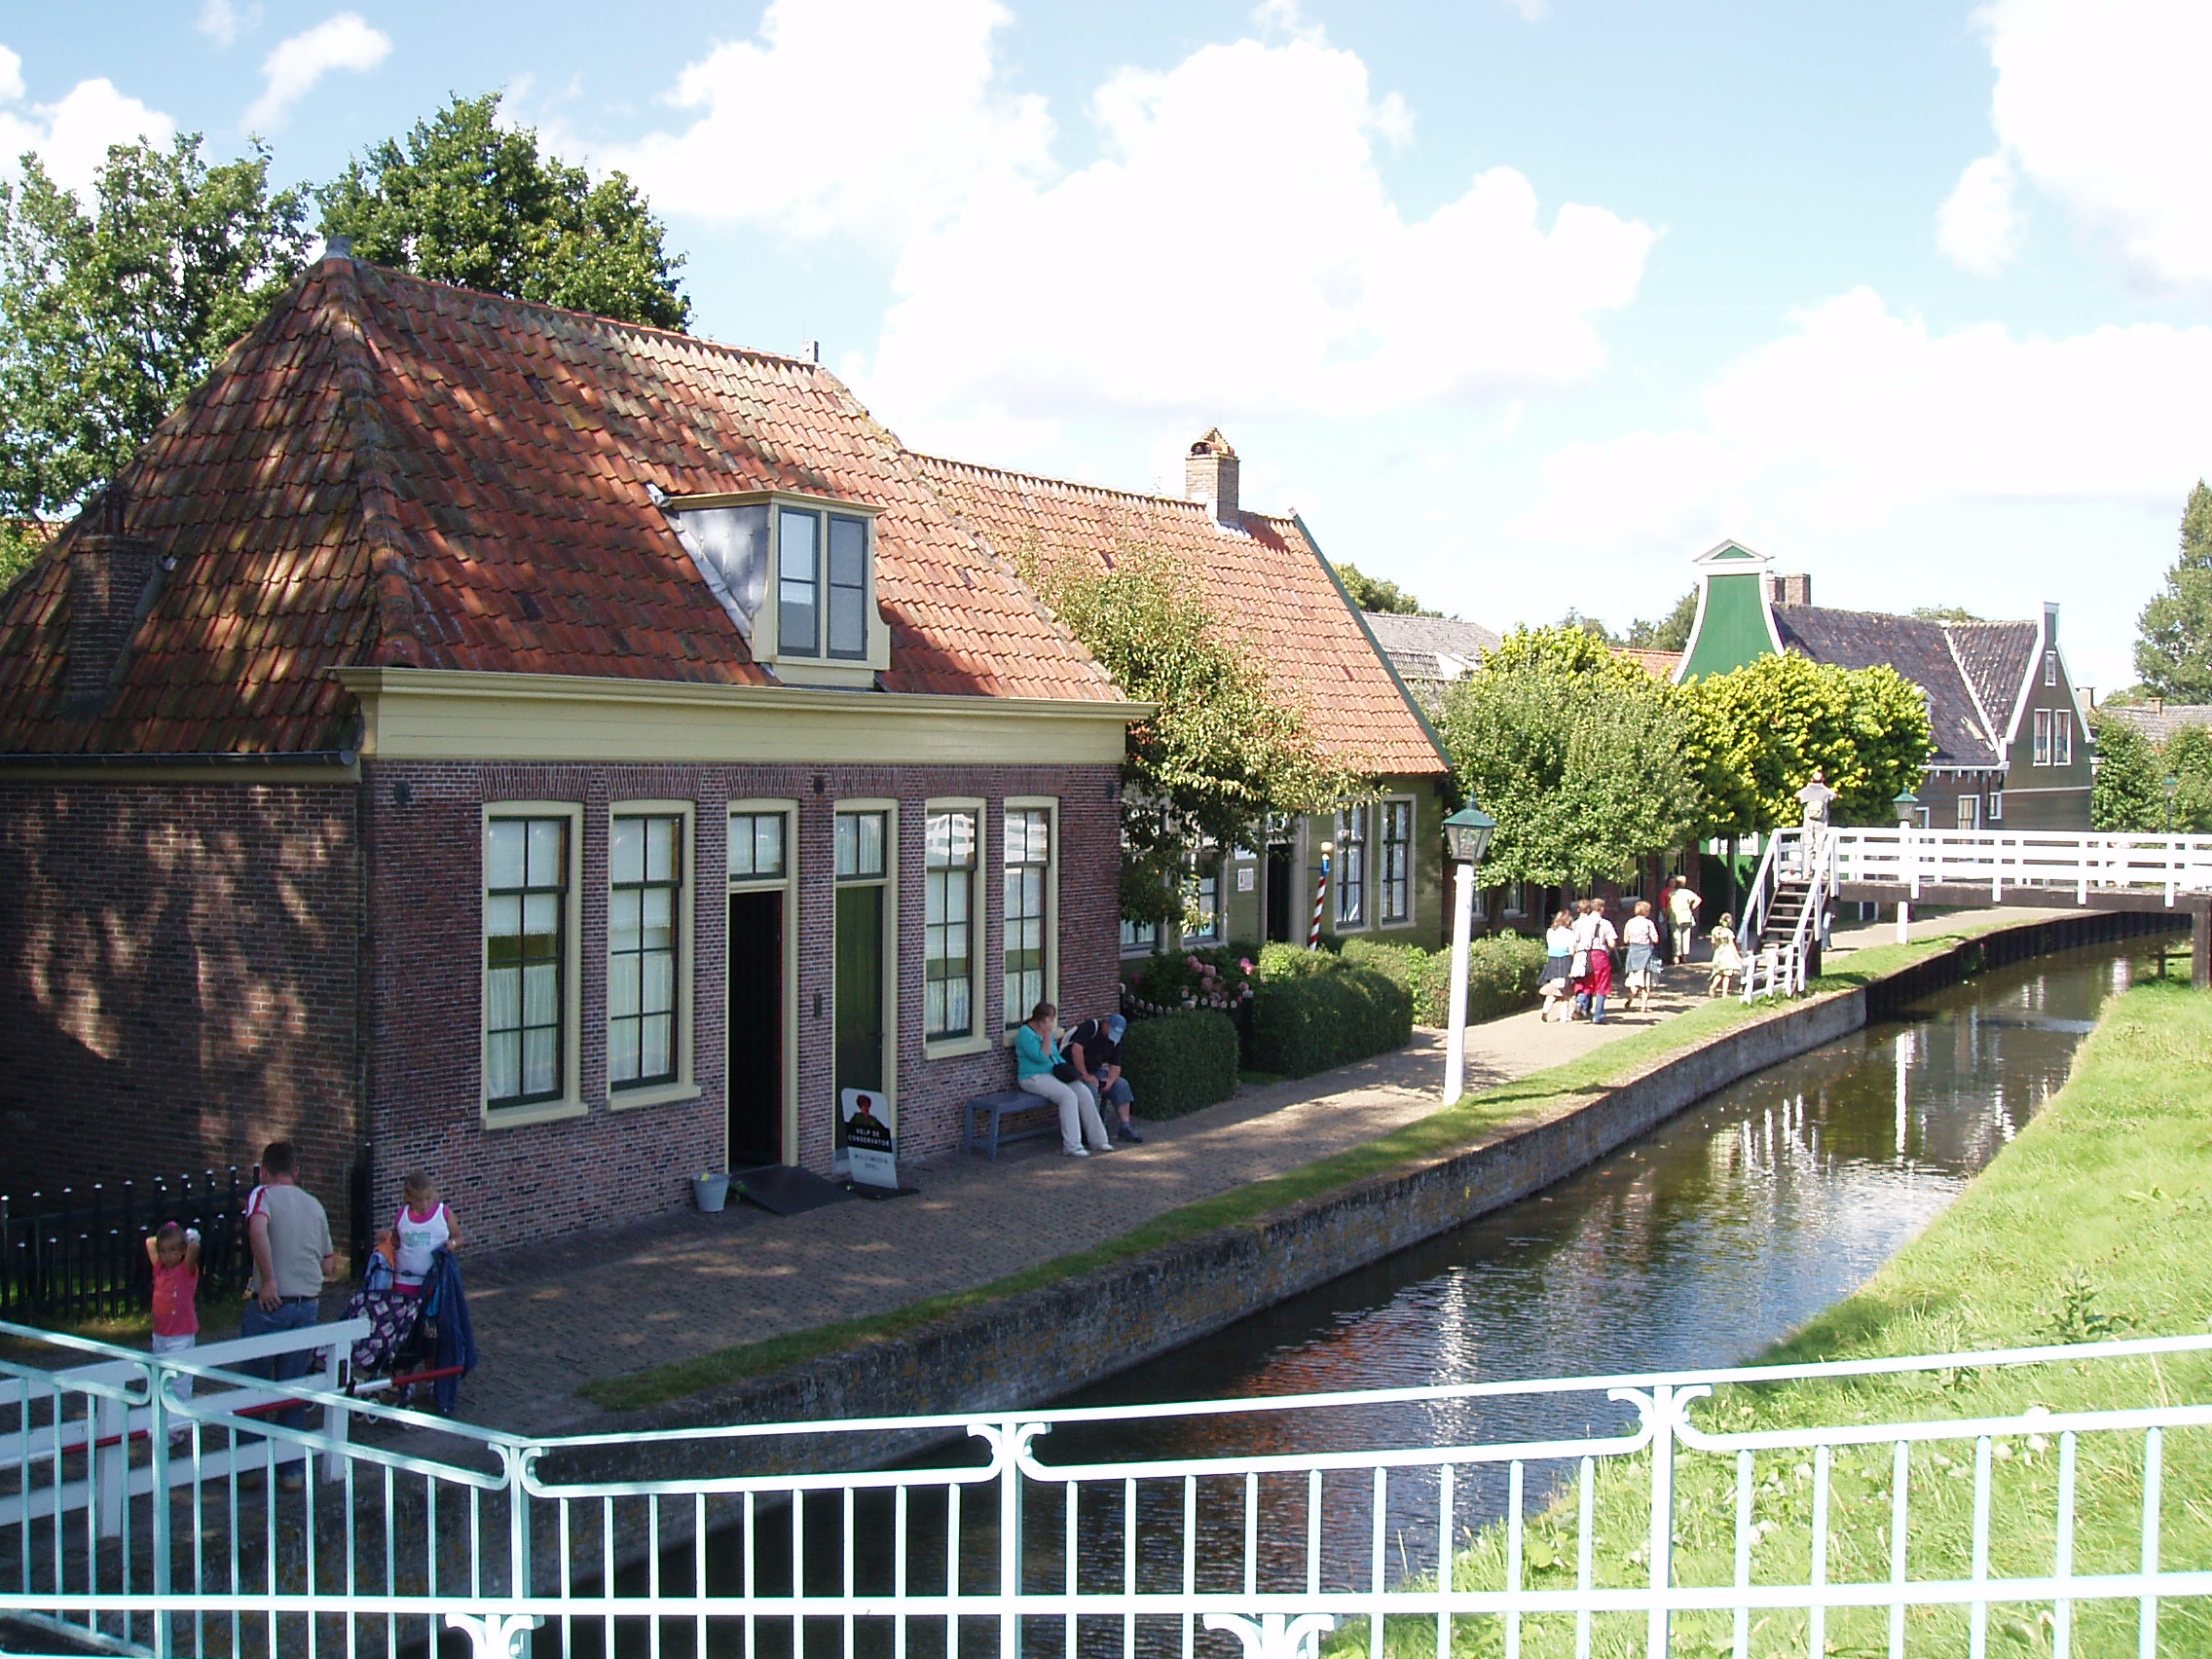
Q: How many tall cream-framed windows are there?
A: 4